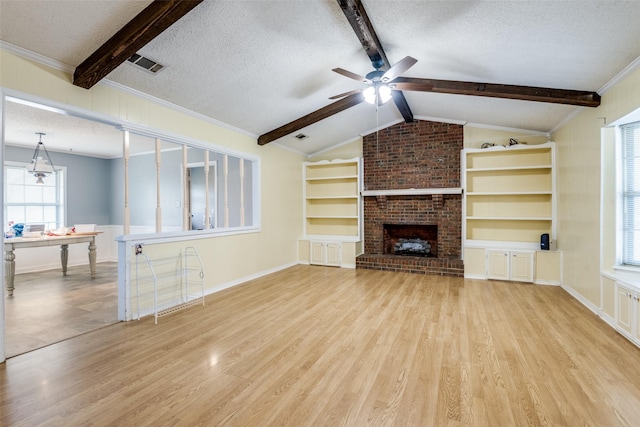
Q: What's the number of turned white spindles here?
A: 6